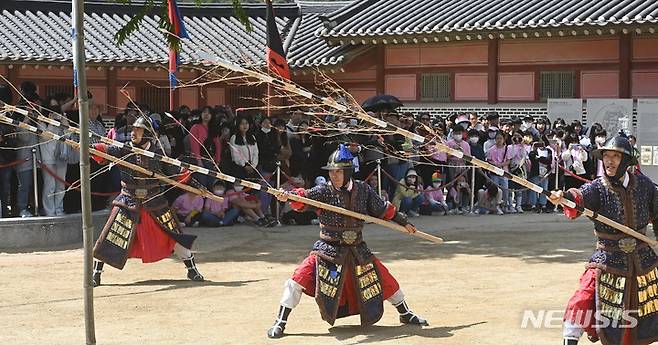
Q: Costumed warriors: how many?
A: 3